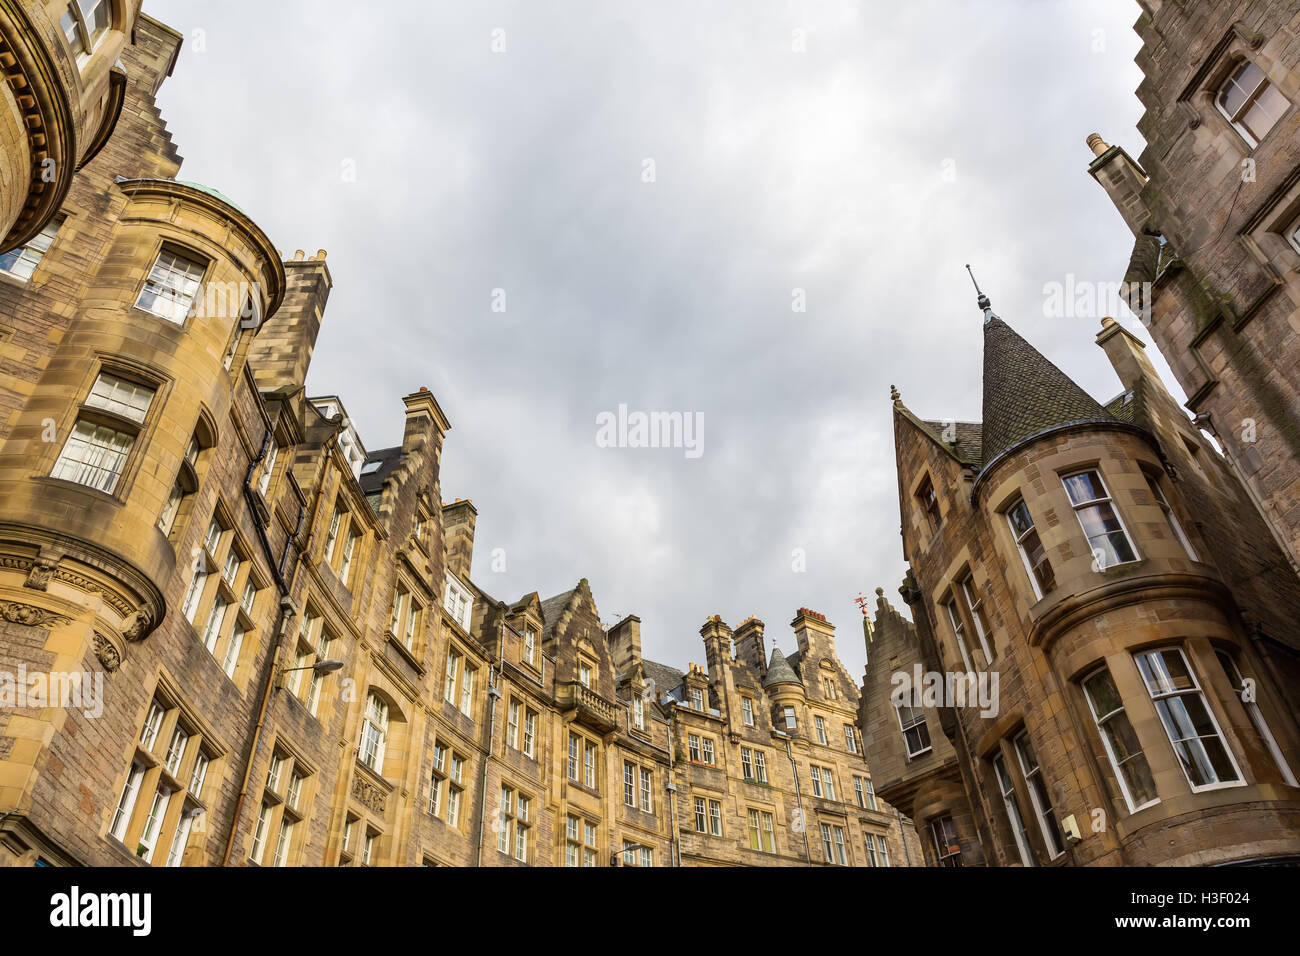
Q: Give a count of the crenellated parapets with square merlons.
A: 0